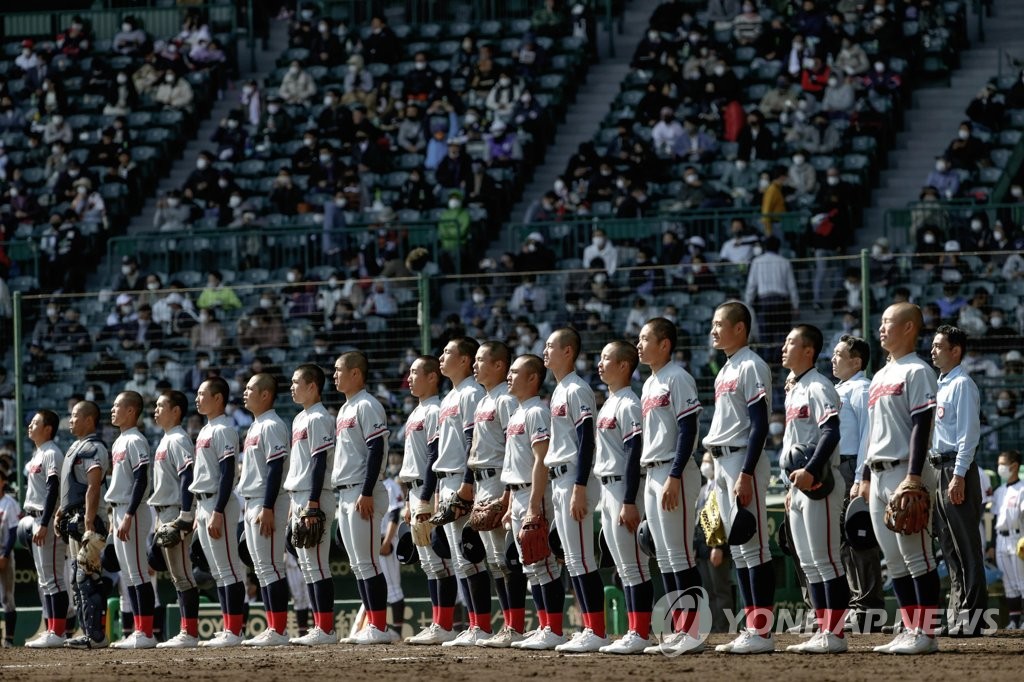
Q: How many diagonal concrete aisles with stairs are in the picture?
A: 3